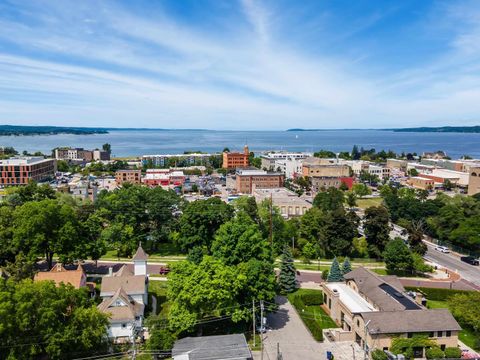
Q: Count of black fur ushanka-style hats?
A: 0